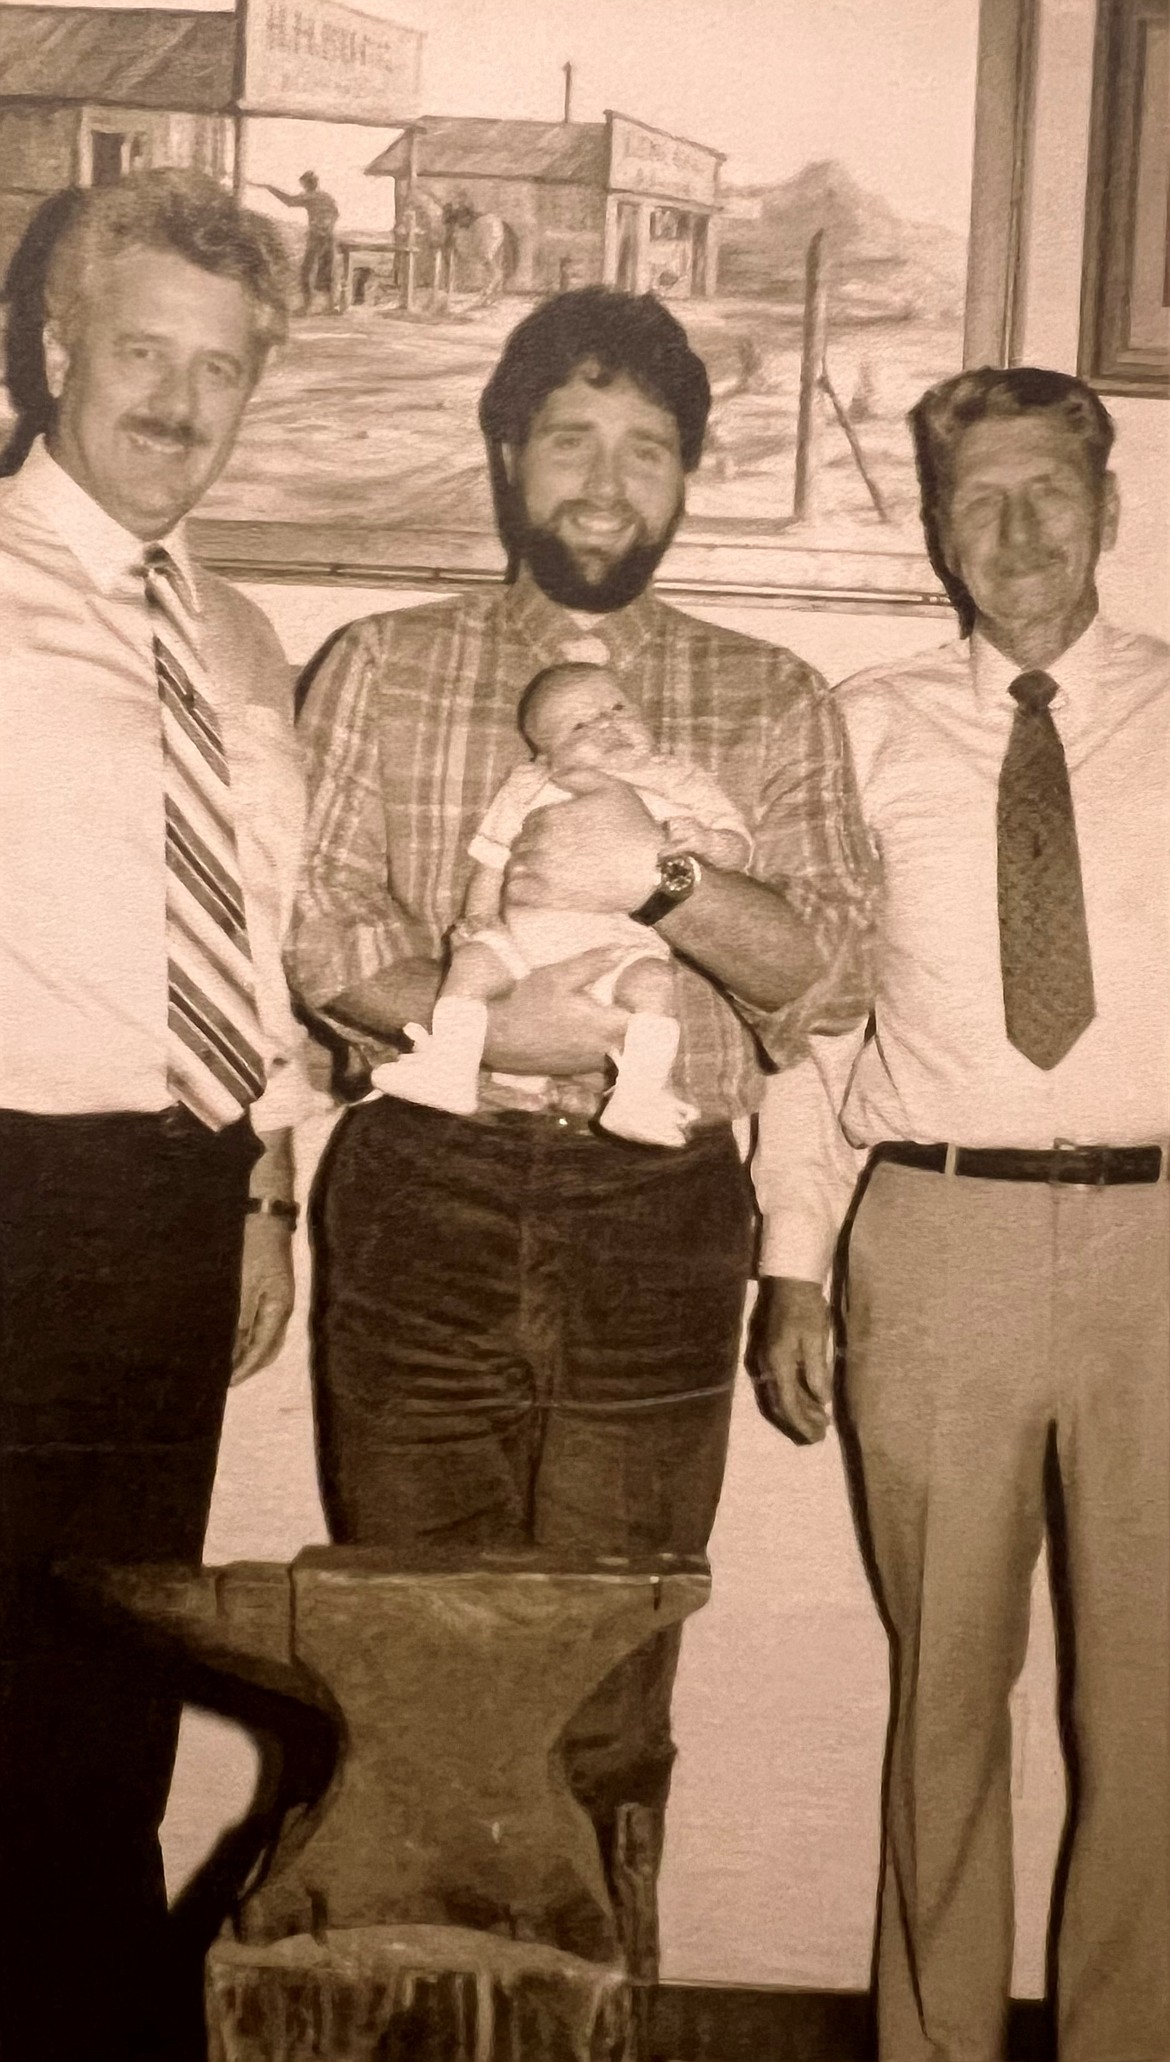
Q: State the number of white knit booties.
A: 2